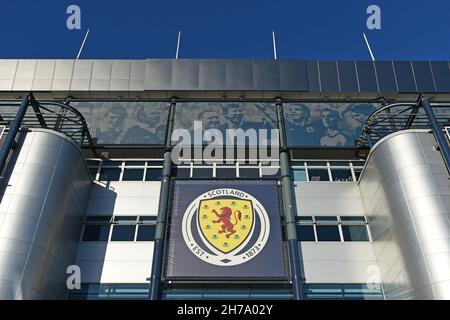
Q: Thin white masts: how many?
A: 4